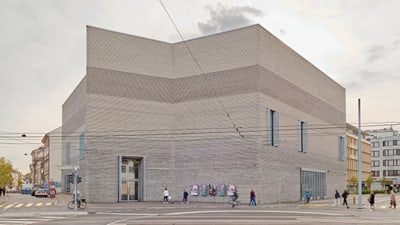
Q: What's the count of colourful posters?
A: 5